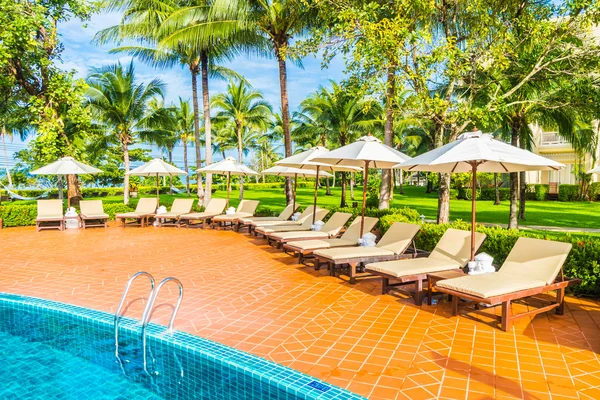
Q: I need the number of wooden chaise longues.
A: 14